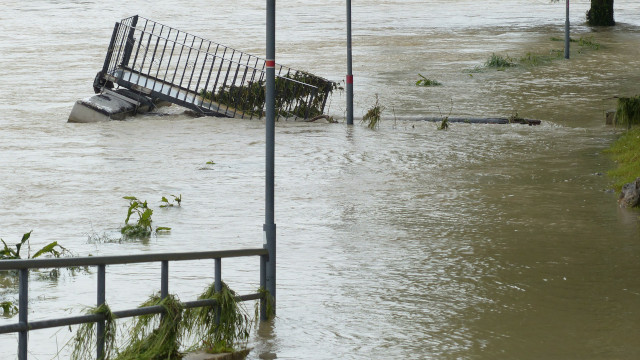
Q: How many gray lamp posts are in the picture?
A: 3